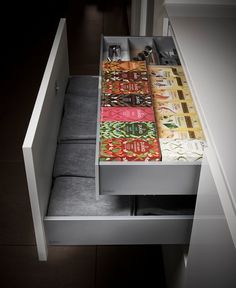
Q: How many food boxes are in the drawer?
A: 14